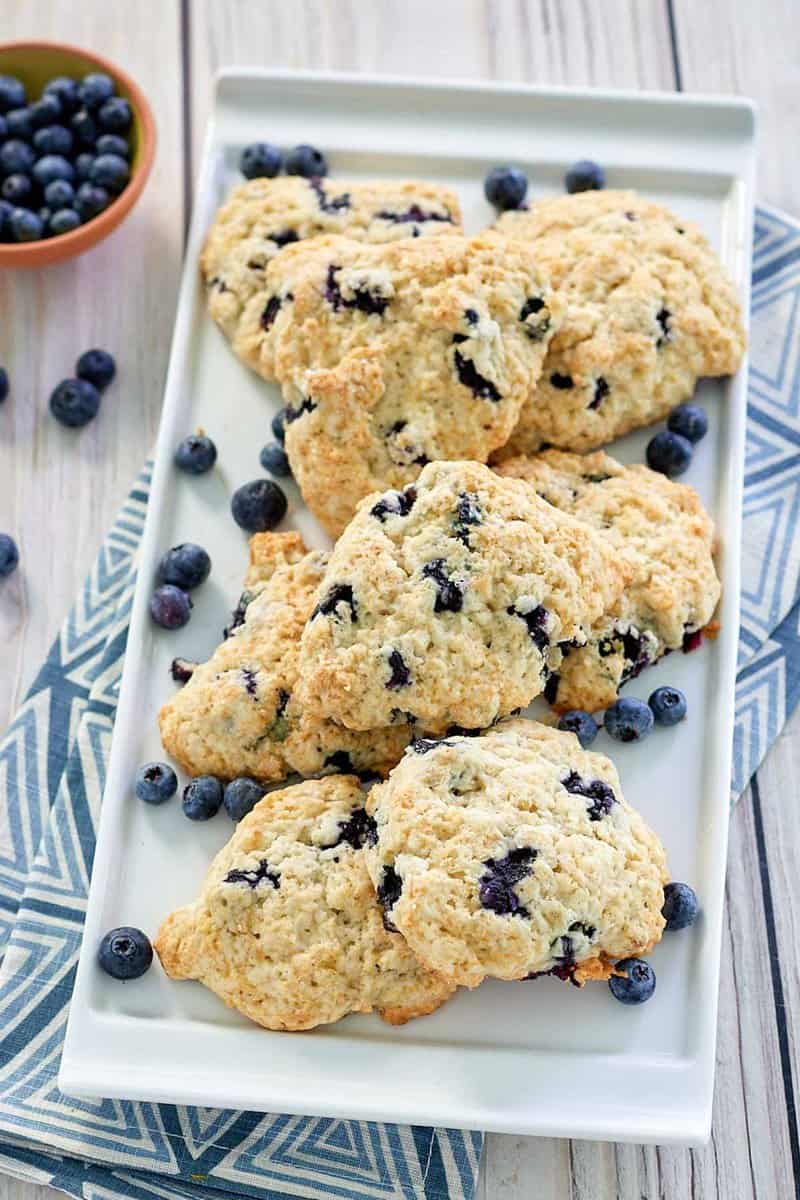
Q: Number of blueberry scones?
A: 8